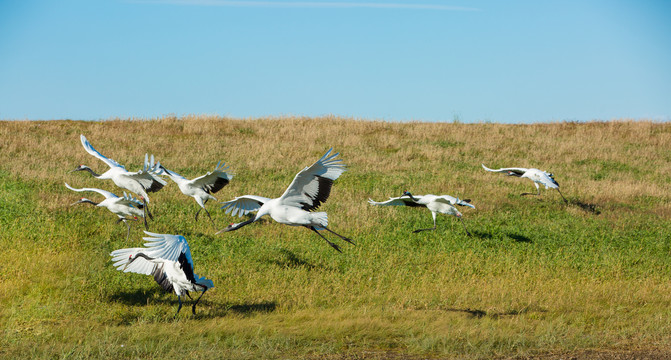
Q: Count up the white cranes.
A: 7